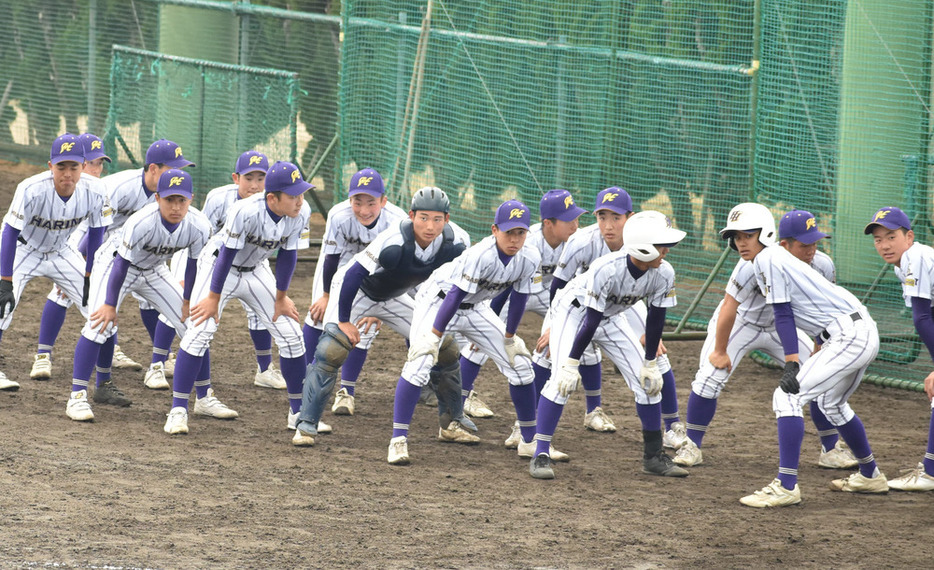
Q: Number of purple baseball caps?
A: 12